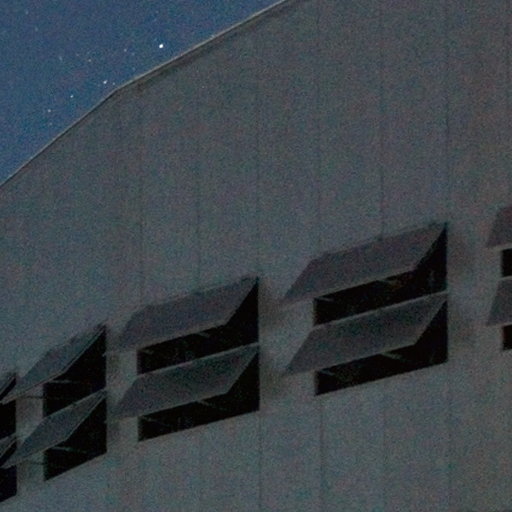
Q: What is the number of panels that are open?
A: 10